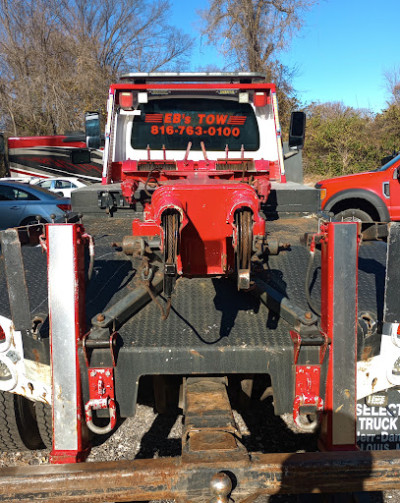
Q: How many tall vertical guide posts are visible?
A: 2